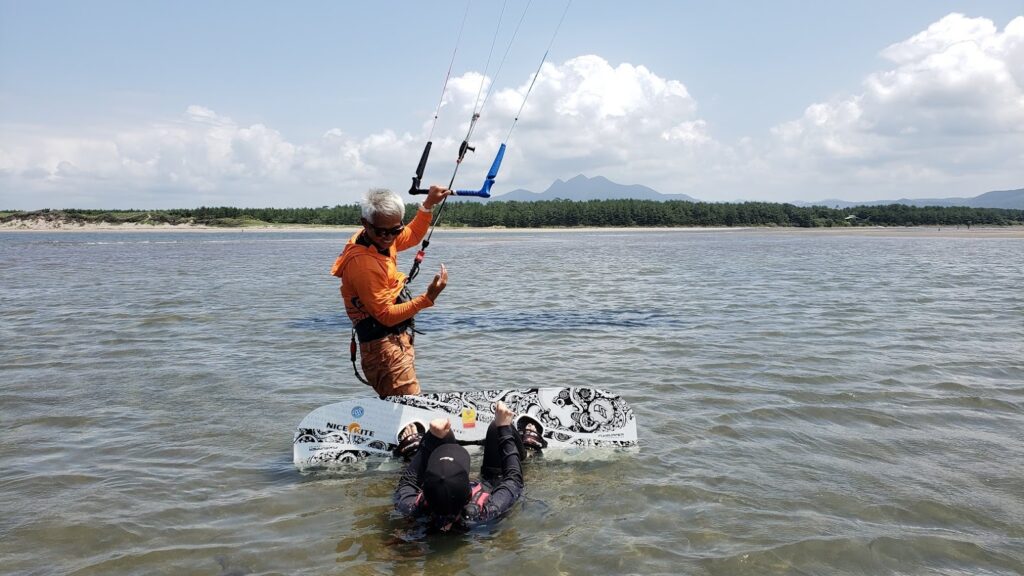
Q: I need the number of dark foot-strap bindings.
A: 2